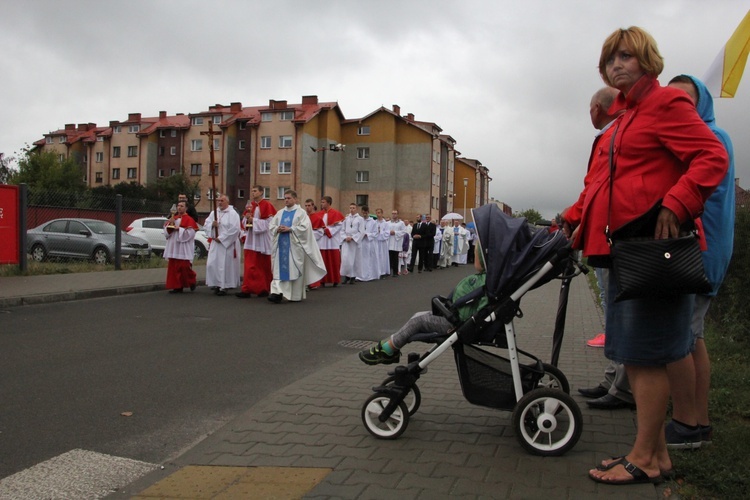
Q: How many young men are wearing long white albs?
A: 3